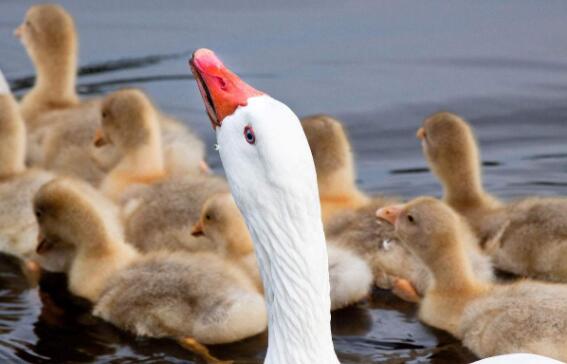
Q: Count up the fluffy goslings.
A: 8